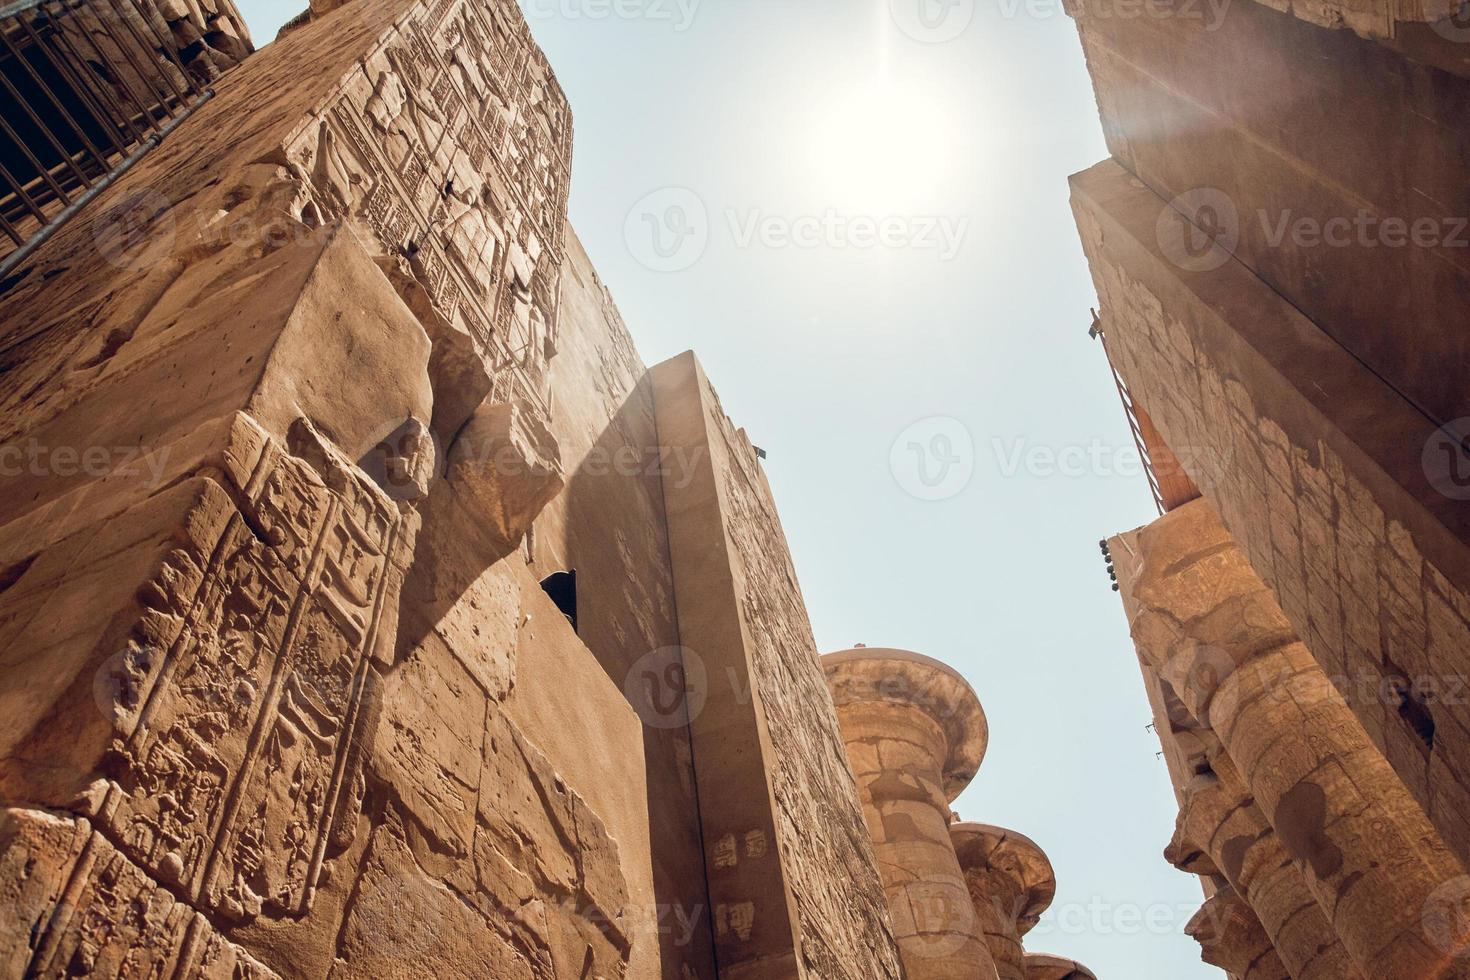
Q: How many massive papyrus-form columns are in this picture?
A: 6